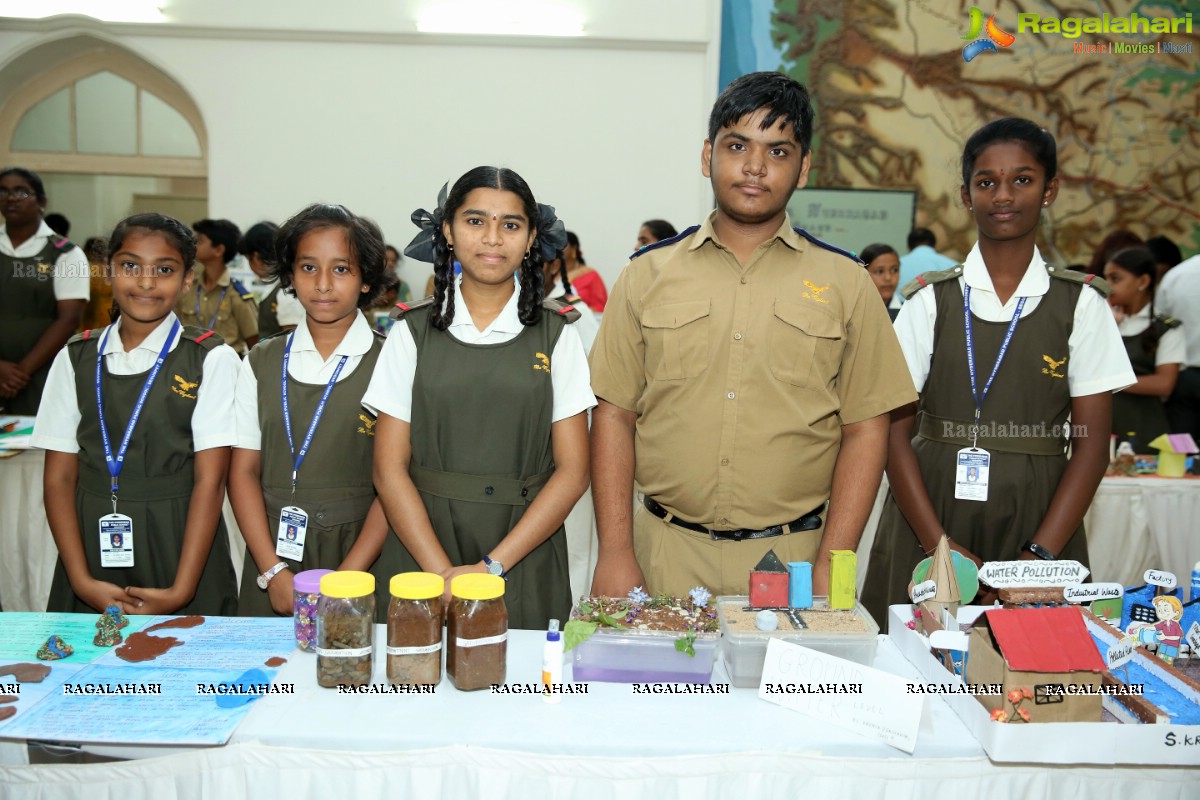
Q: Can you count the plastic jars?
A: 4